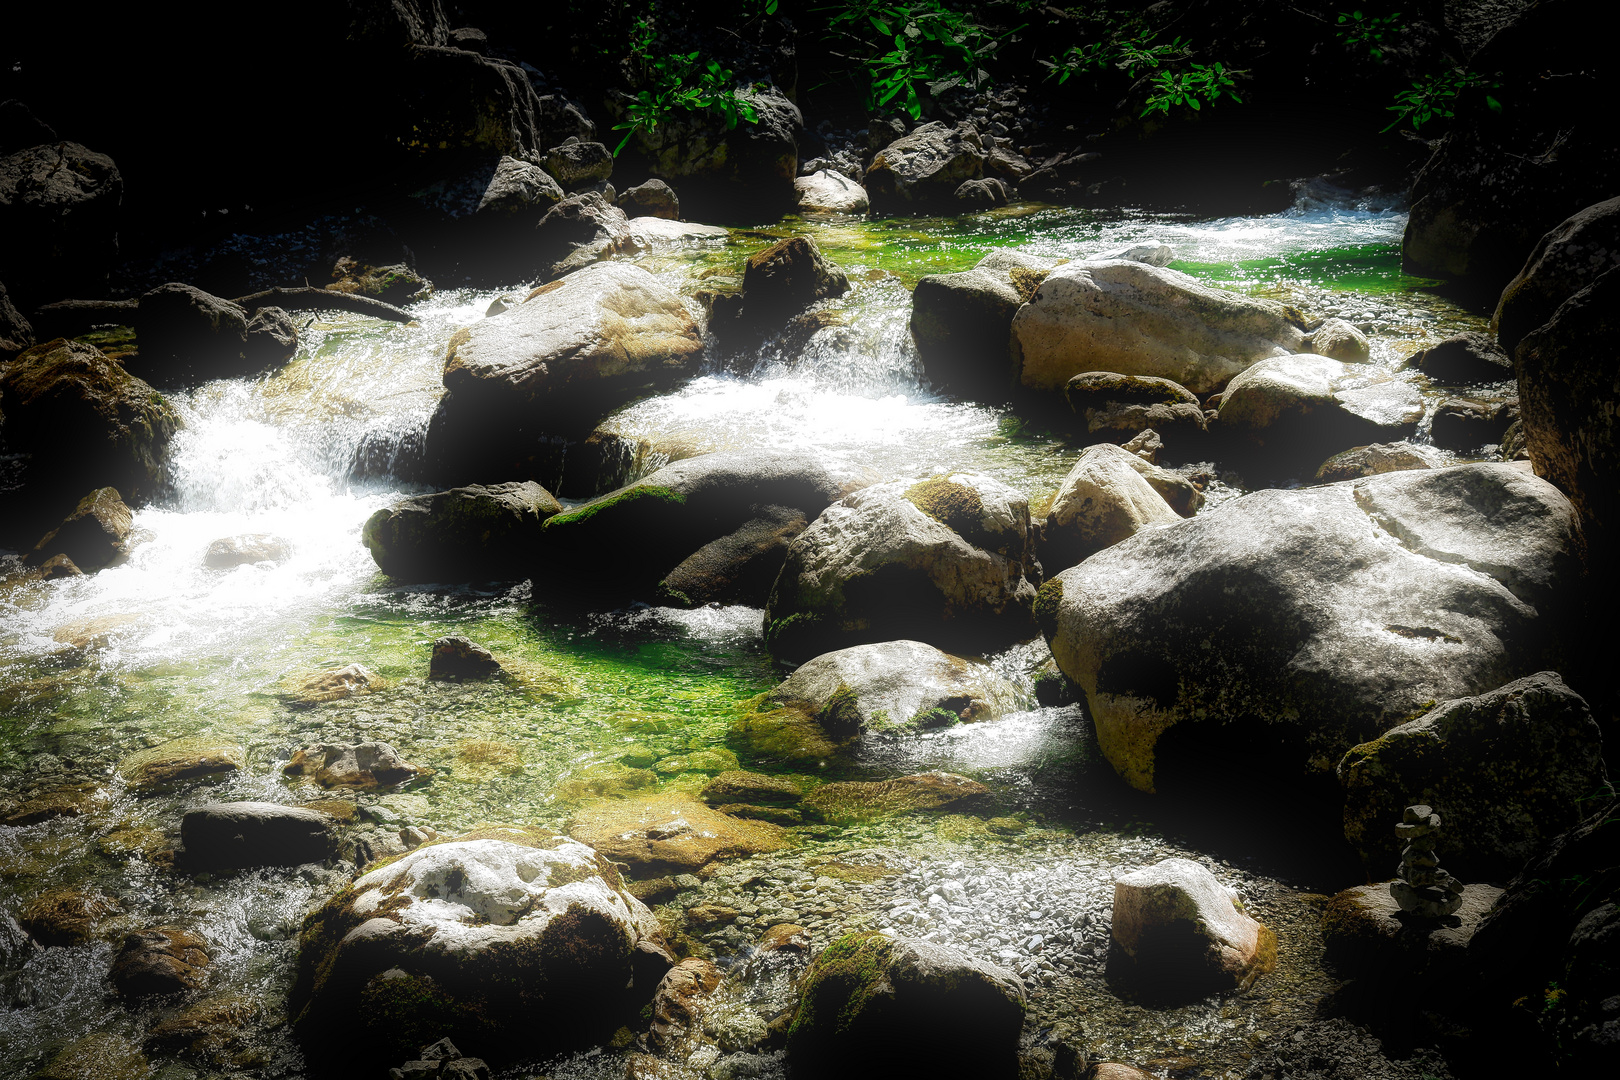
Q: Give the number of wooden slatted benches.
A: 0